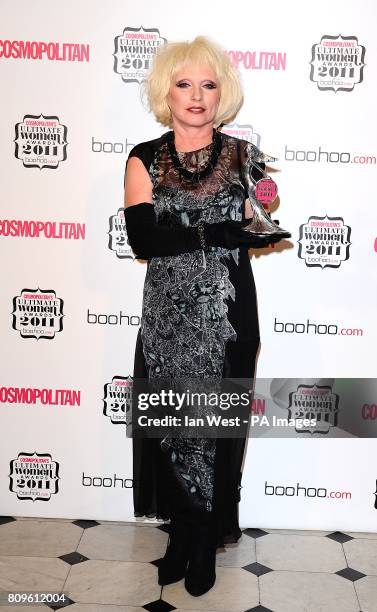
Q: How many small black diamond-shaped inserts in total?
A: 12